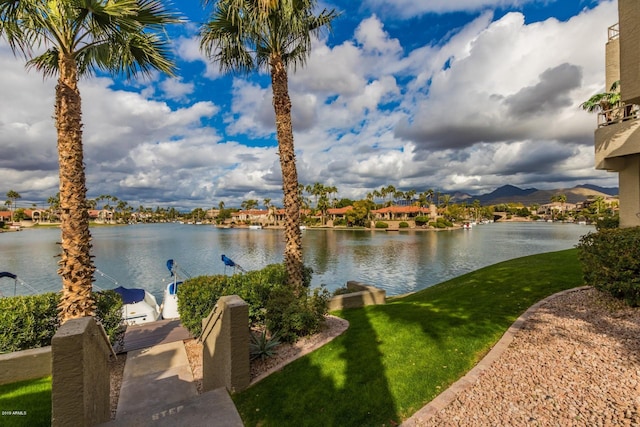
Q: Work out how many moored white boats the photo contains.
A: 2